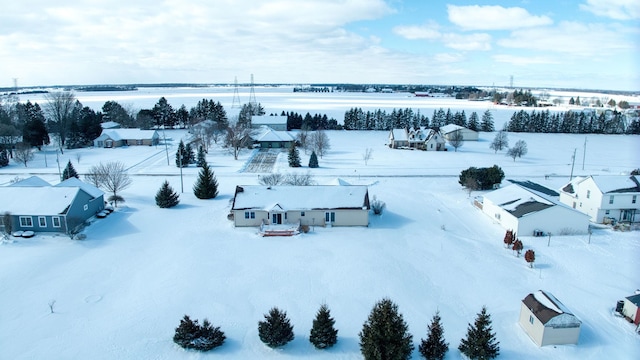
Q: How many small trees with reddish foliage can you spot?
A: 3